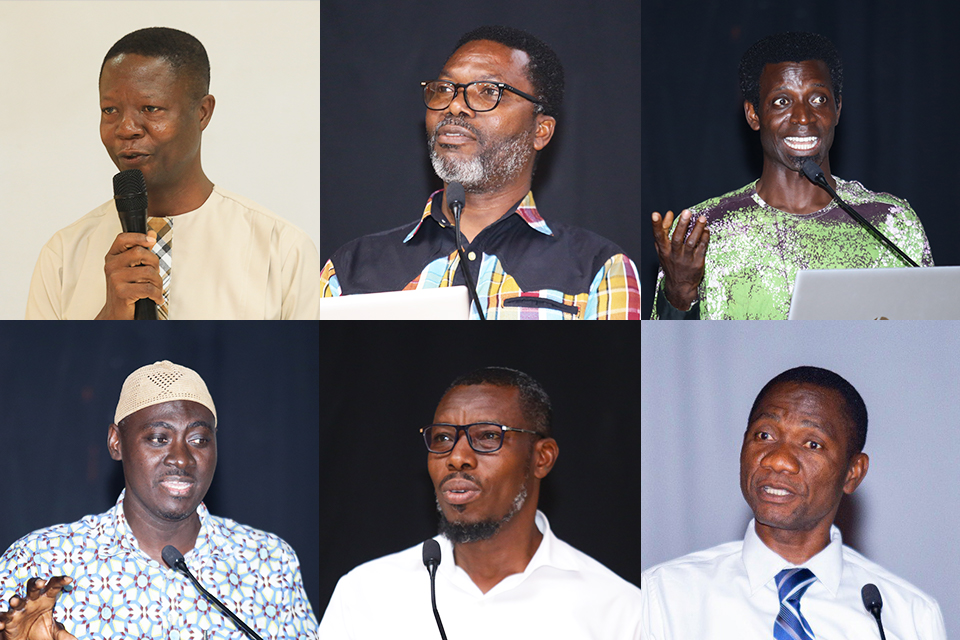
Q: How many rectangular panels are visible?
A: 6